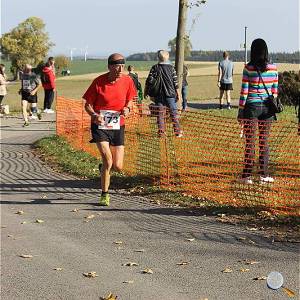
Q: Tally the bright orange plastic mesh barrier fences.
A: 1